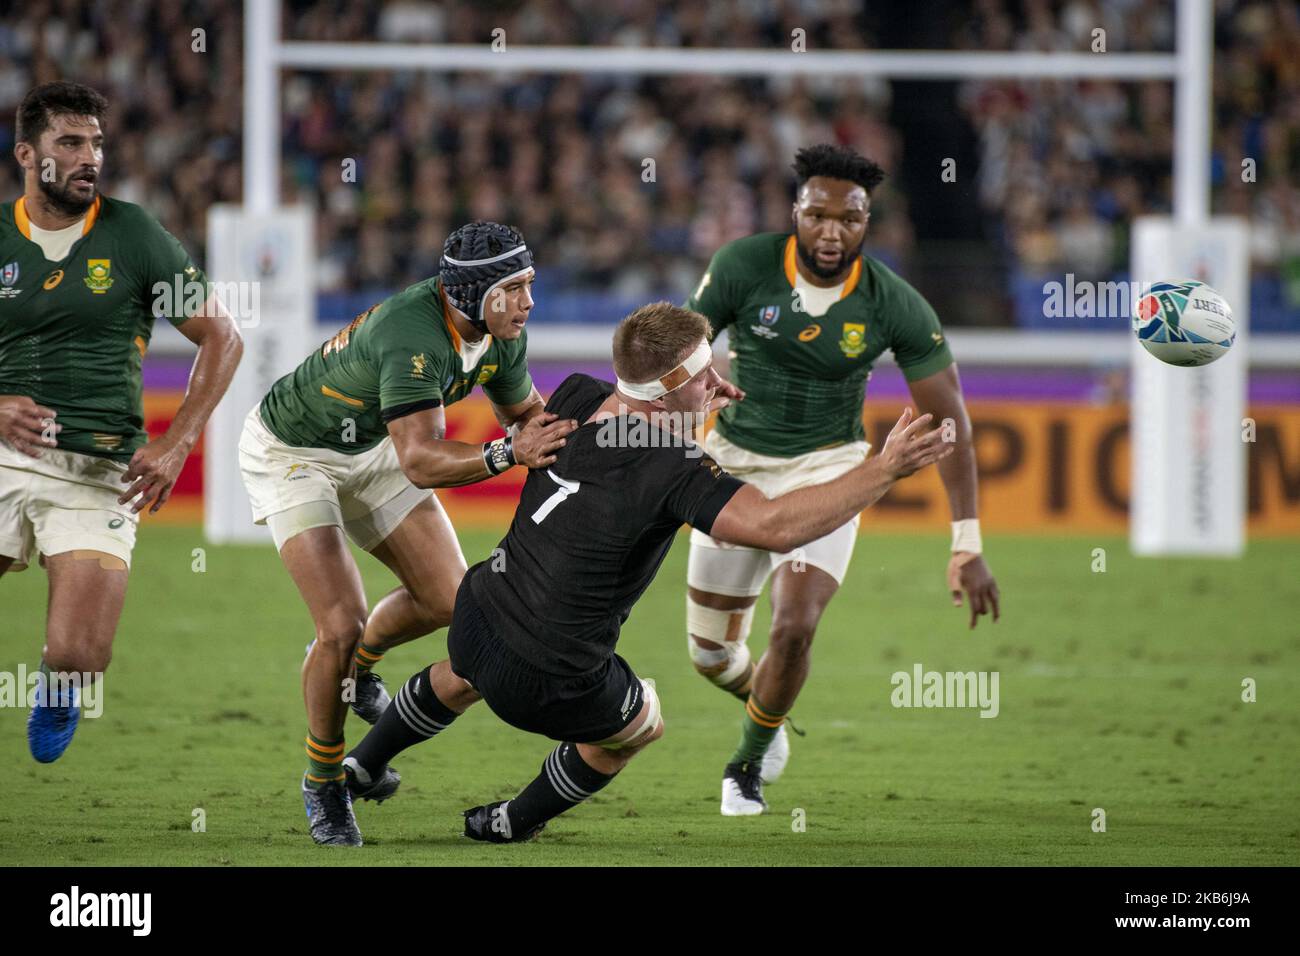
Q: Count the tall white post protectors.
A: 2